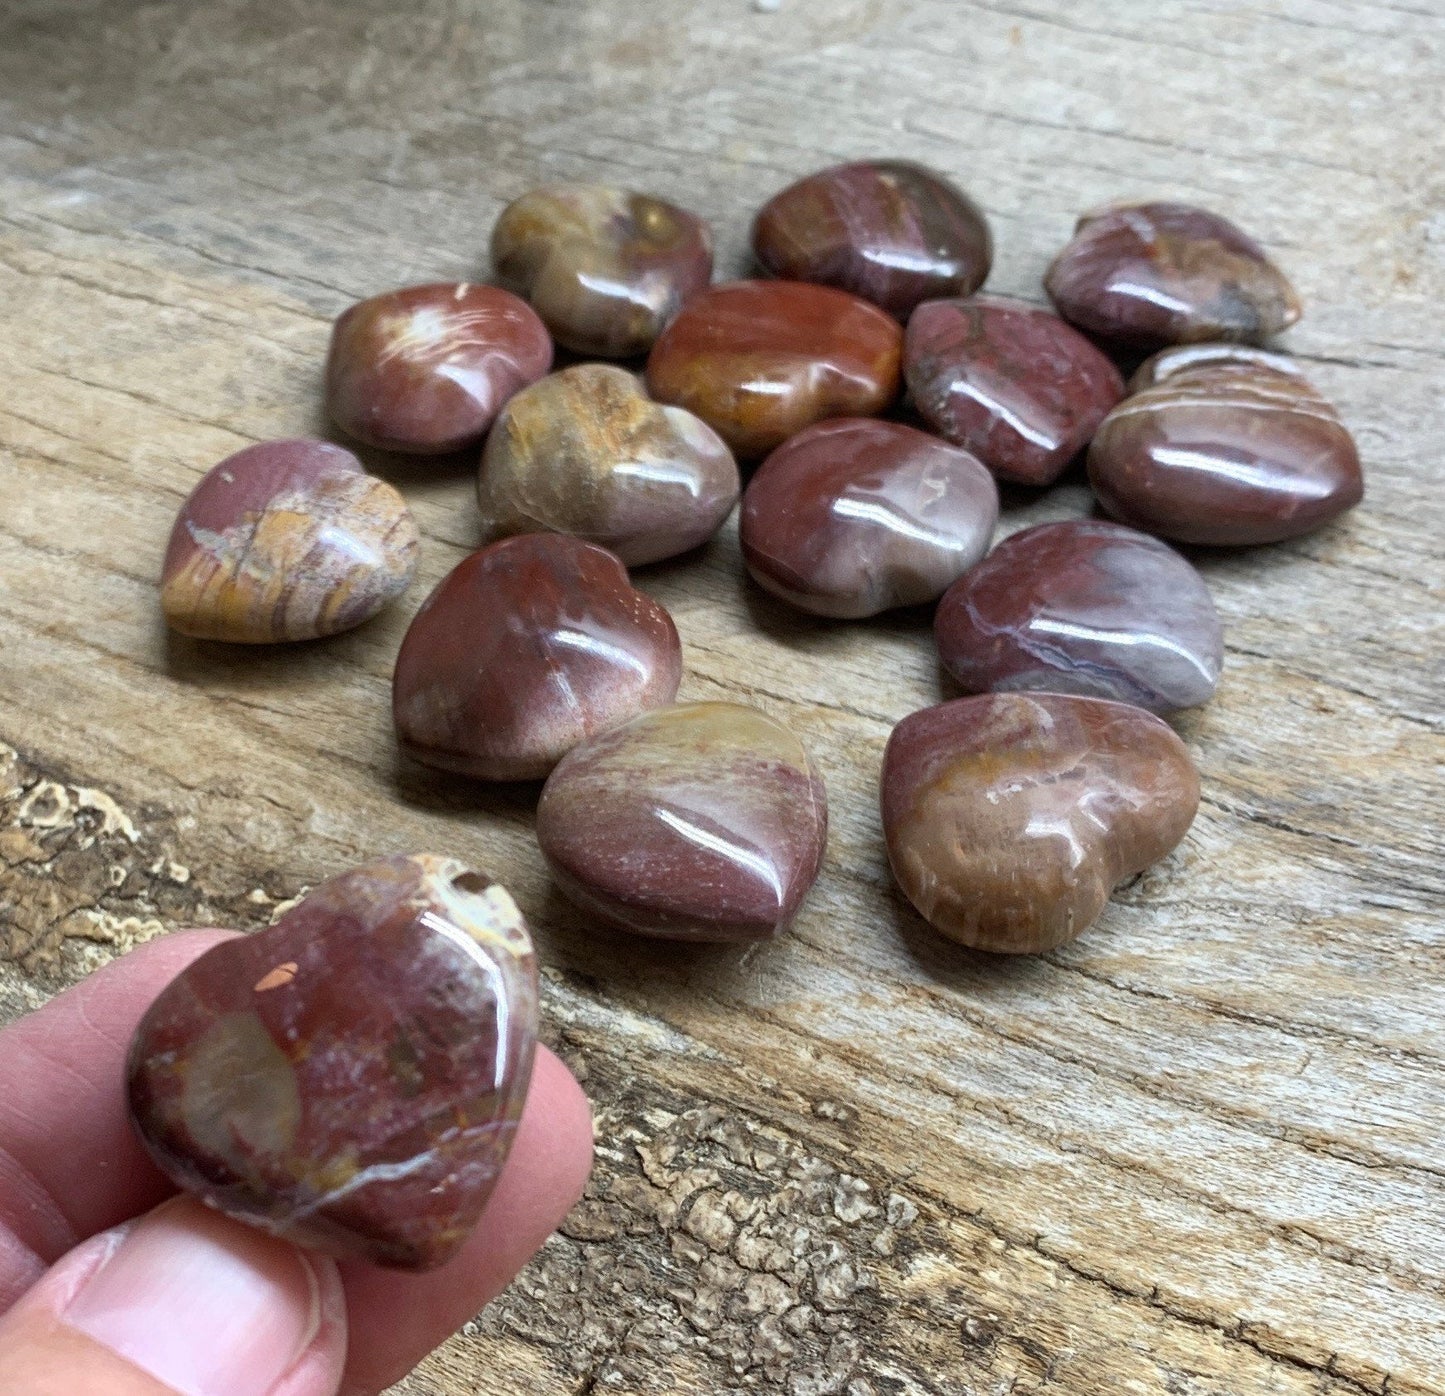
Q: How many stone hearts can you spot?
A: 15